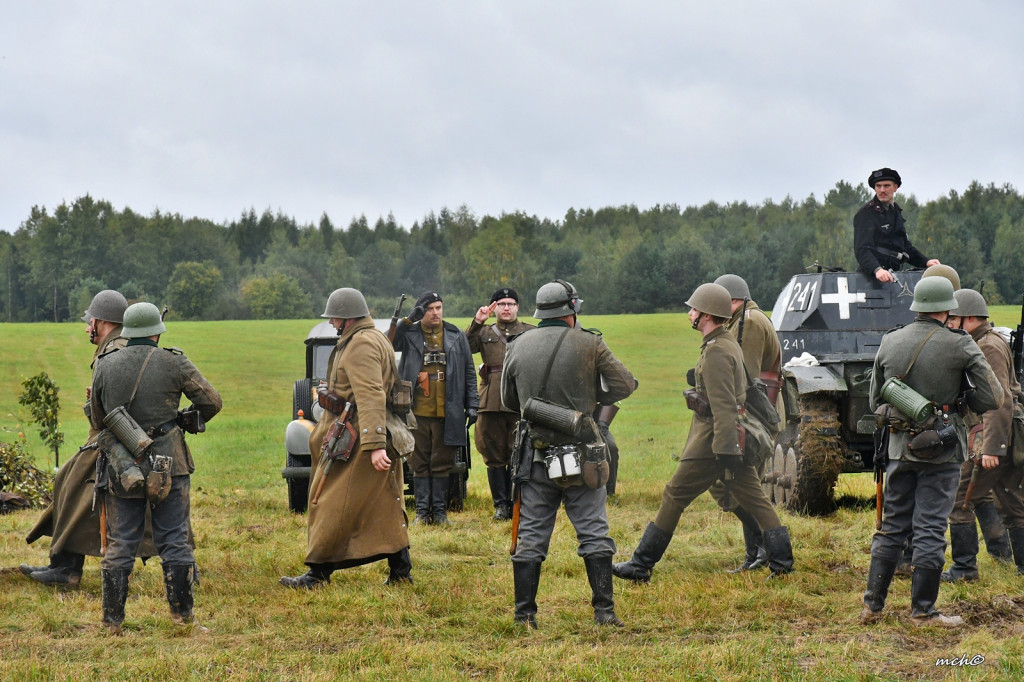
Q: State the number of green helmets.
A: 2